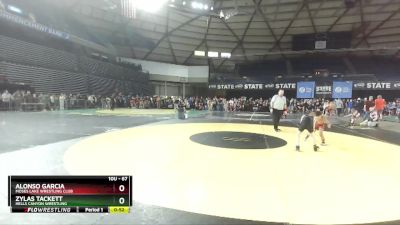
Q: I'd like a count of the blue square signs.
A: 2